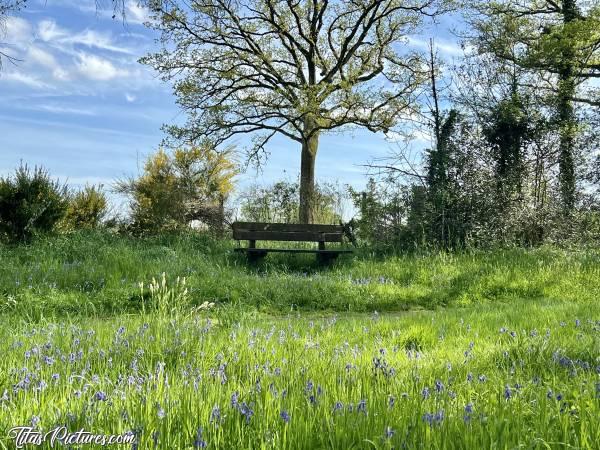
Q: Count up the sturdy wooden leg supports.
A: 2